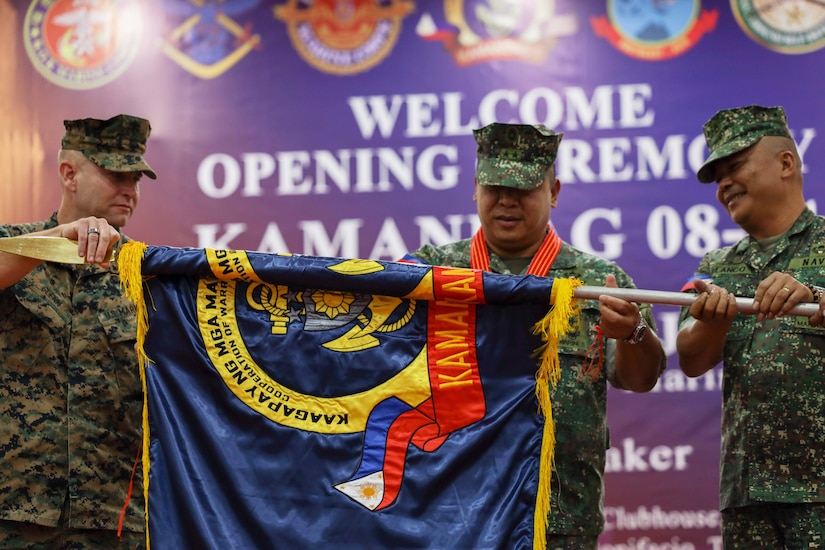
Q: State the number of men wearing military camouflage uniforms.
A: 3